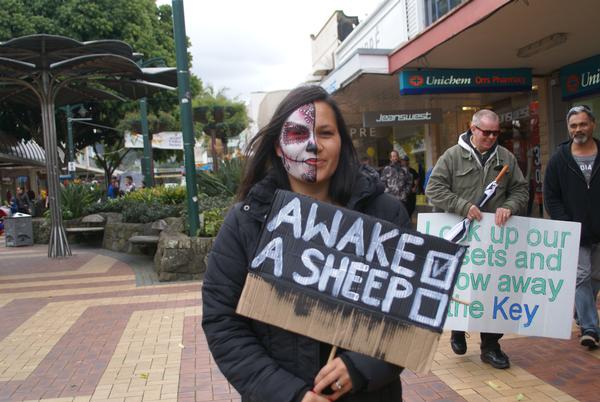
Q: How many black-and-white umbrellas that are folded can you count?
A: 1